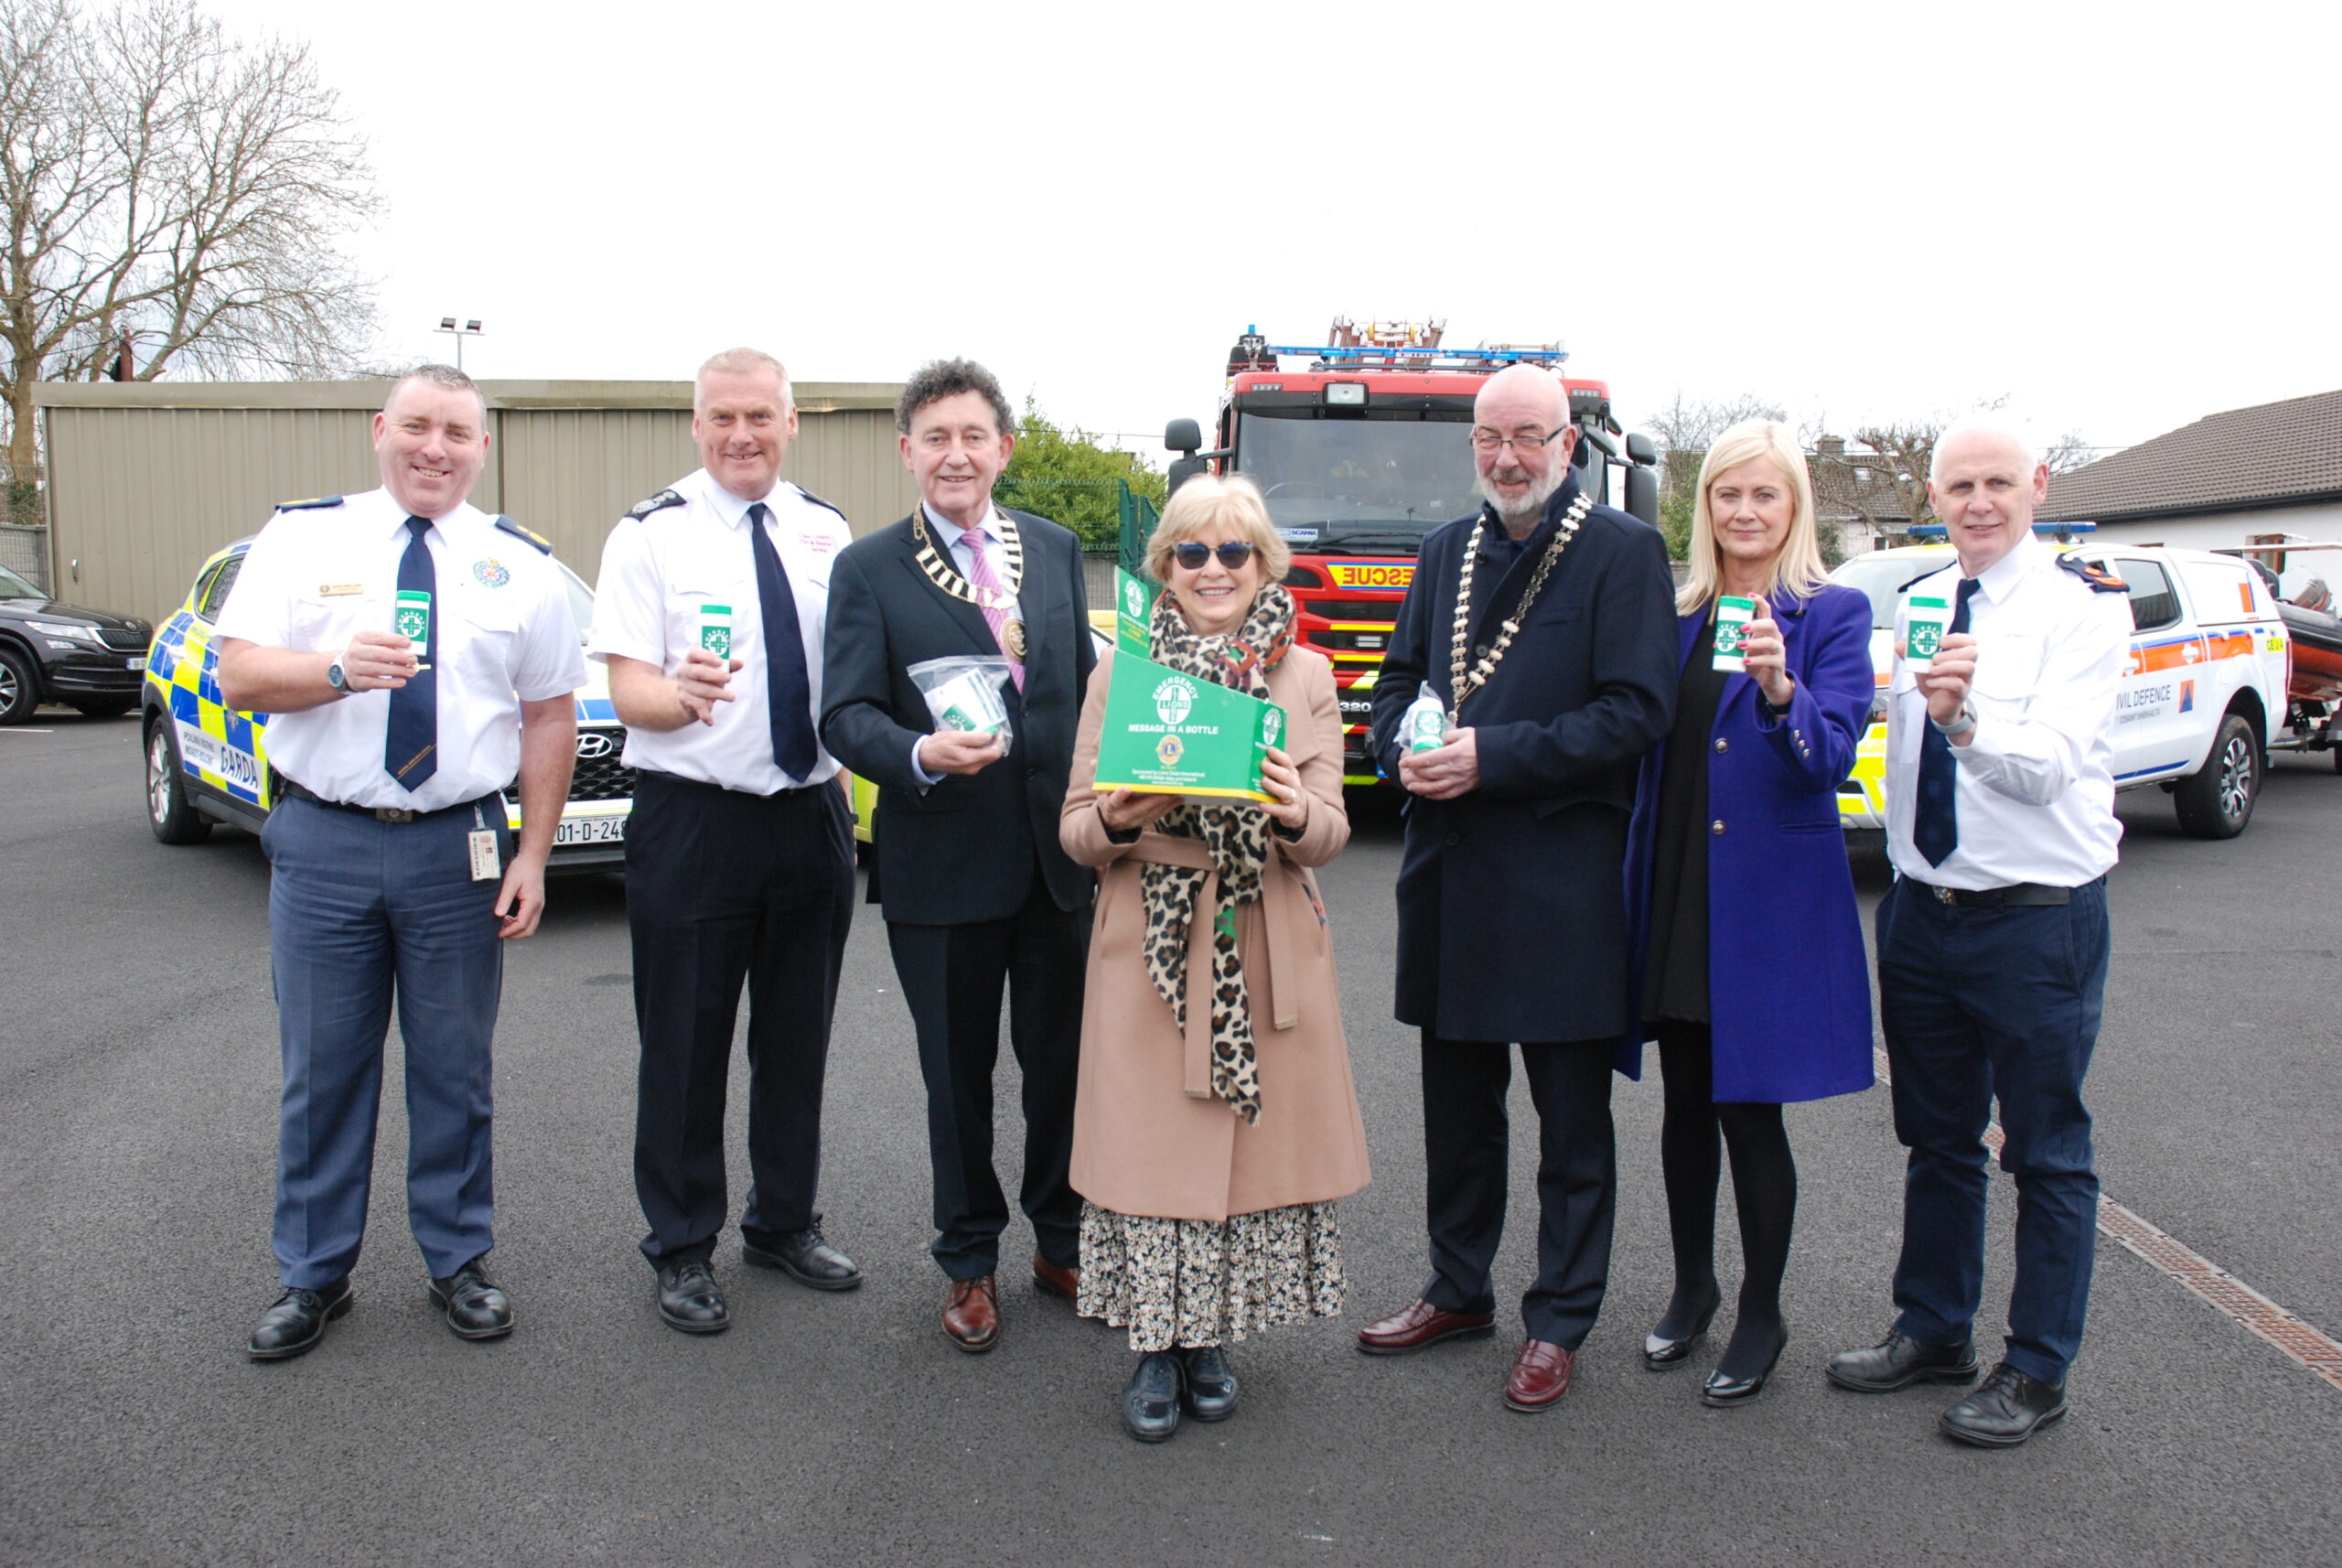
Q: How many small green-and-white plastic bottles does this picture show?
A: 6